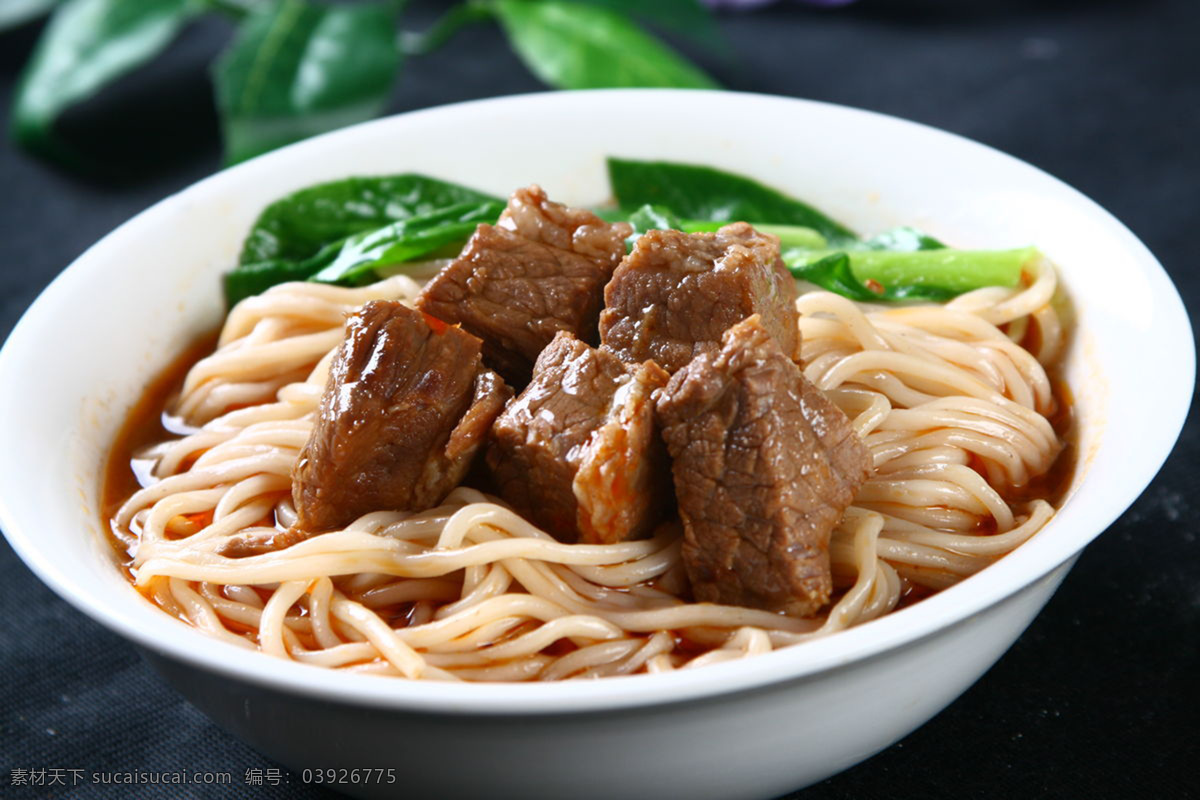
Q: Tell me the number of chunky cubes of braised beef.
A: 5